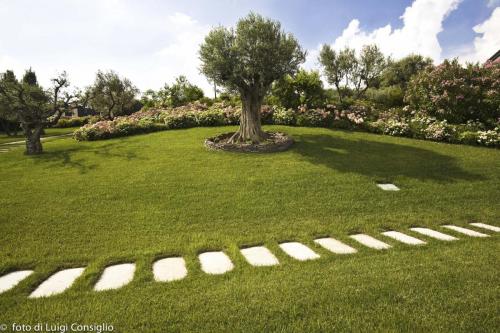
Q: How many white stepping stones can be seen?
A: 14